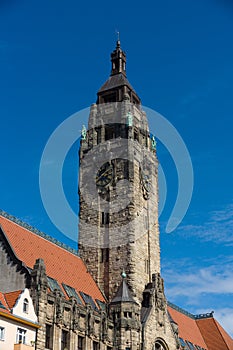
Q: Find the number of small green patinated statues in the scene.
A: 3